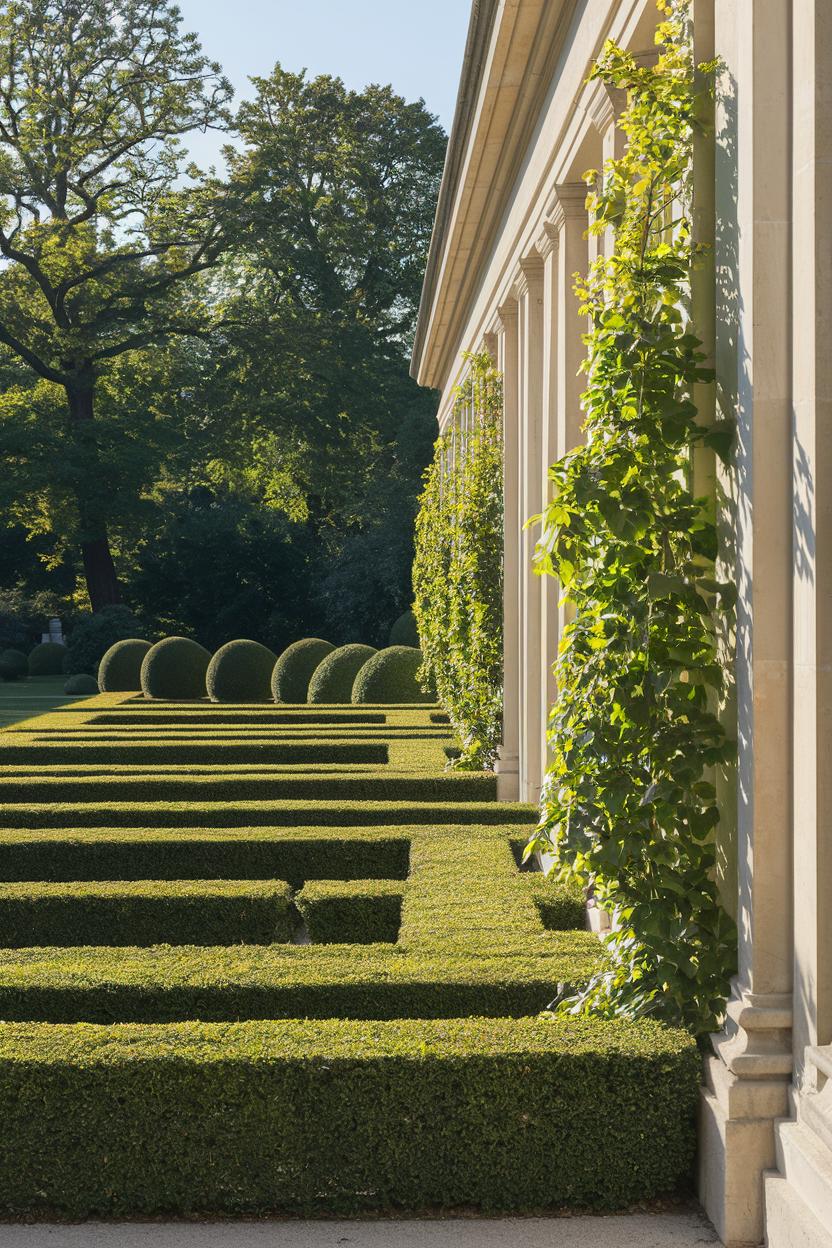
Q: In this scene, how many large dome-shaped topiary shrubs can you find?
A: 6